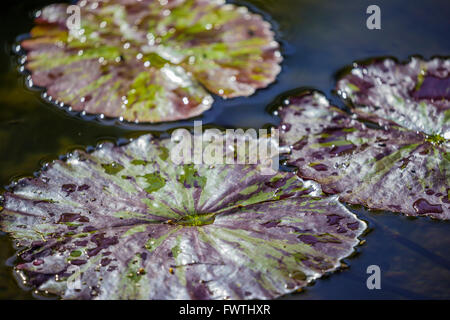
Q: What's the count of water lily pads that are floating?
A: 3